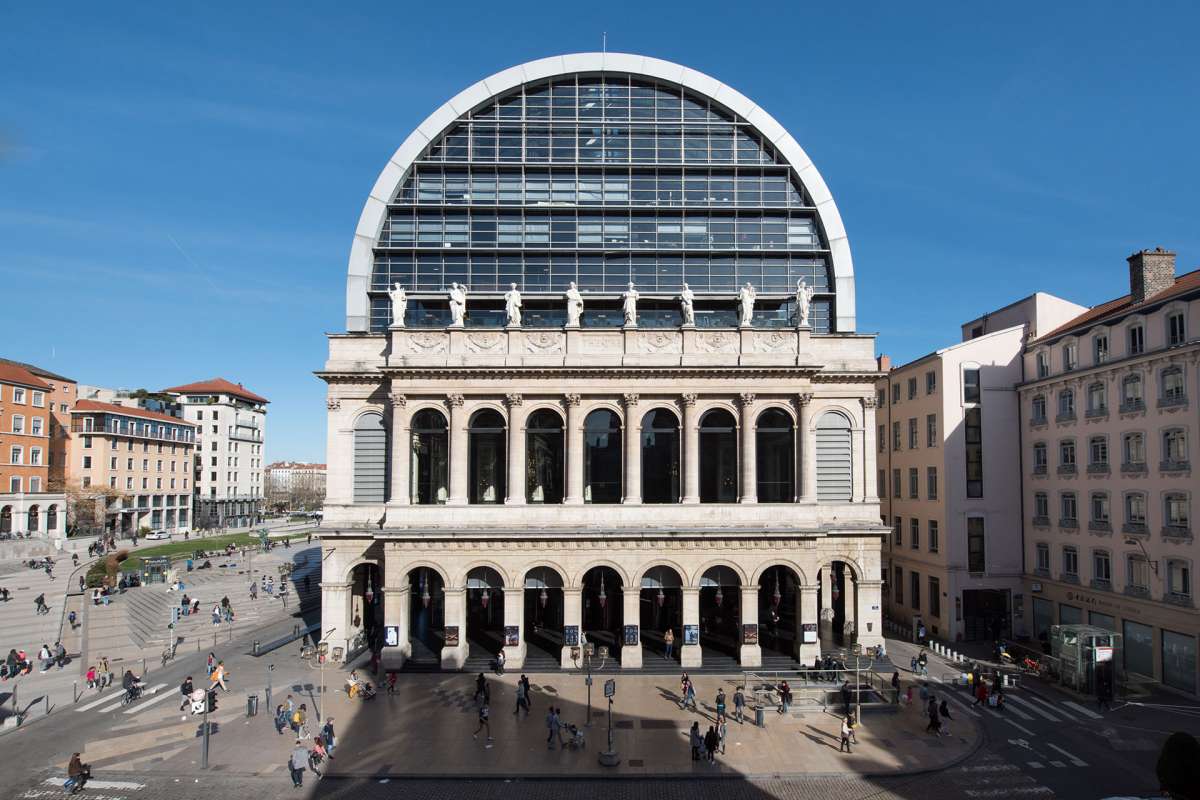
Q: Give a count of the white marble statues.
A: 8